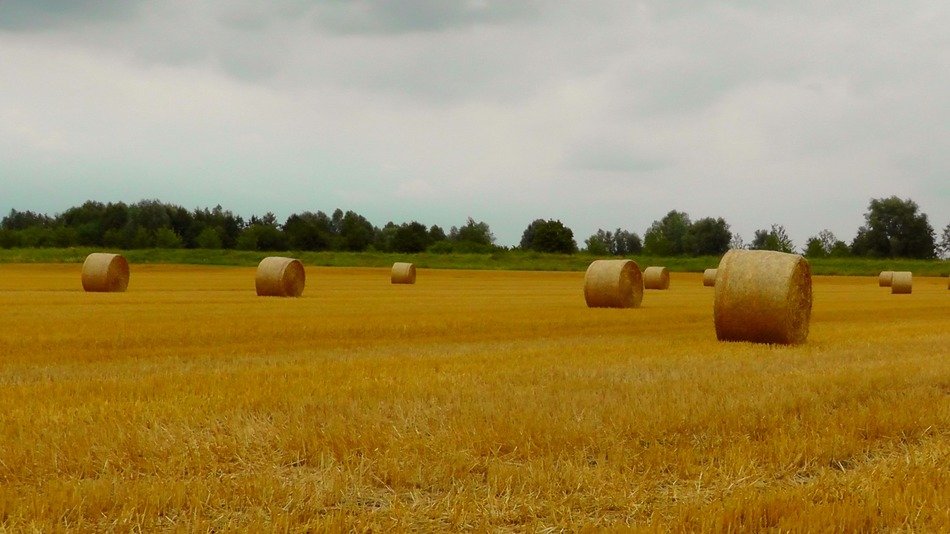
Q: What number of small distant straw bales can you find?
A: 5